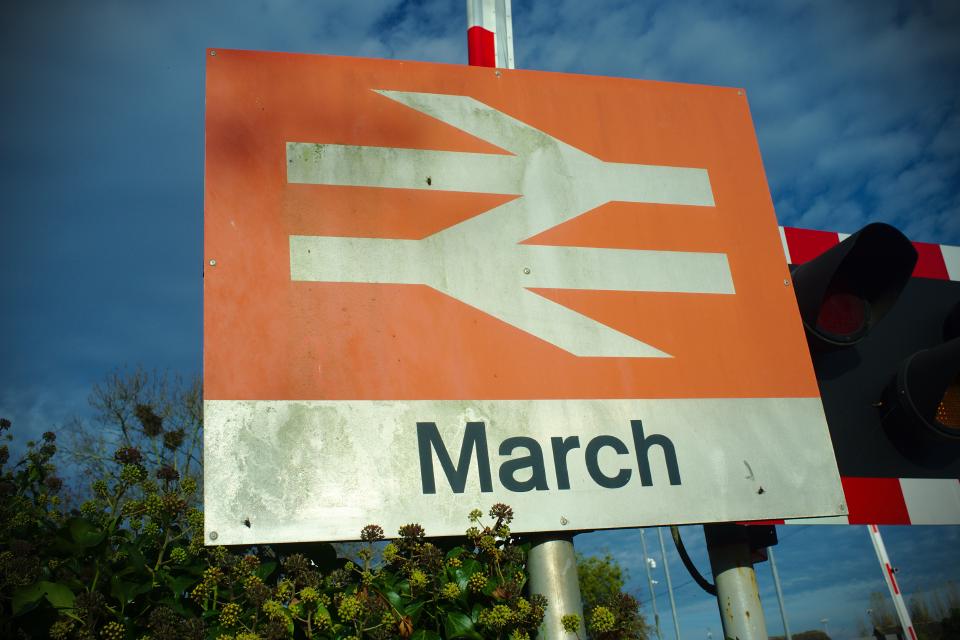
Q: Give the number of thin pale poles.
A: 3